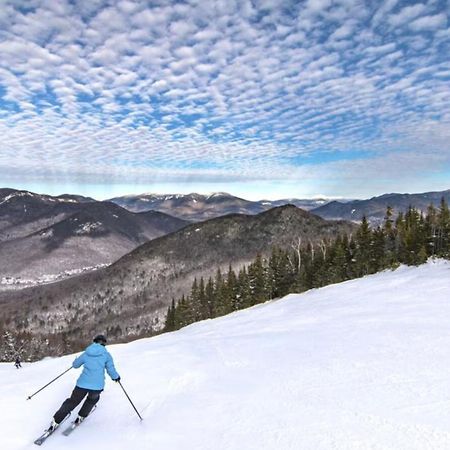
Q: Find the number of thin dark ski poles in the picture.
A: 2